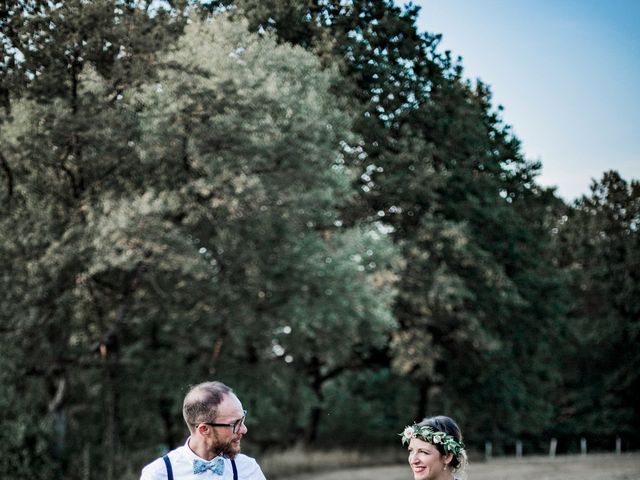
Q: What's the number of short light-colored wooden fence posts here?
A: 5